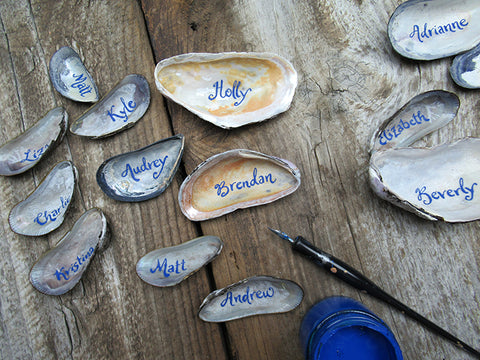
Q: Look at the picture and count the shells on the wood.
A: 14